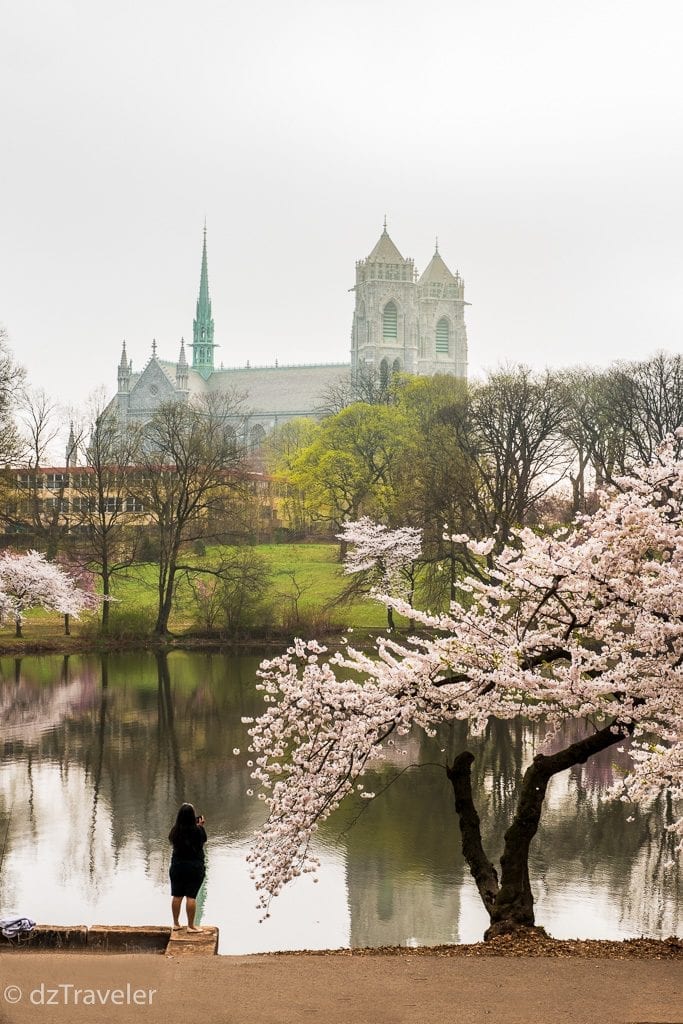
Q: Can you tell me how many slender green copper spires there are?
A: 1